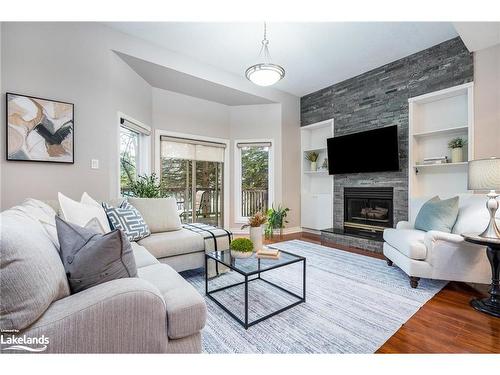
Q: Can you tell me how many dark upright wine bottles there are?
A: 0